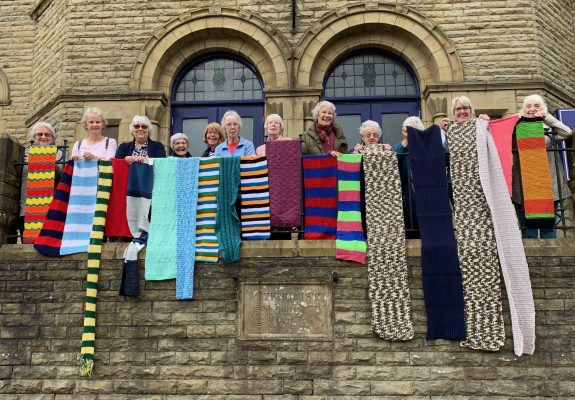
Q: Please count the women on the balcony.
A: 12